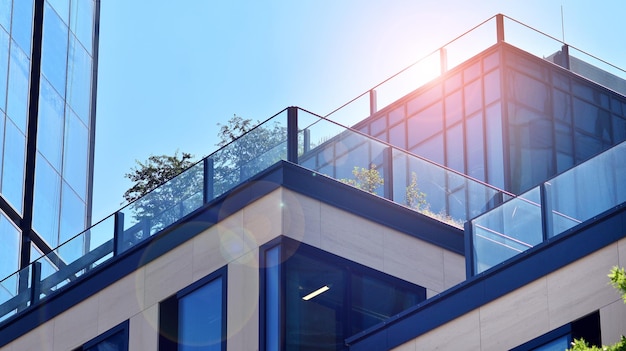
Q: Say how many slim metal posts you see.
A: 13